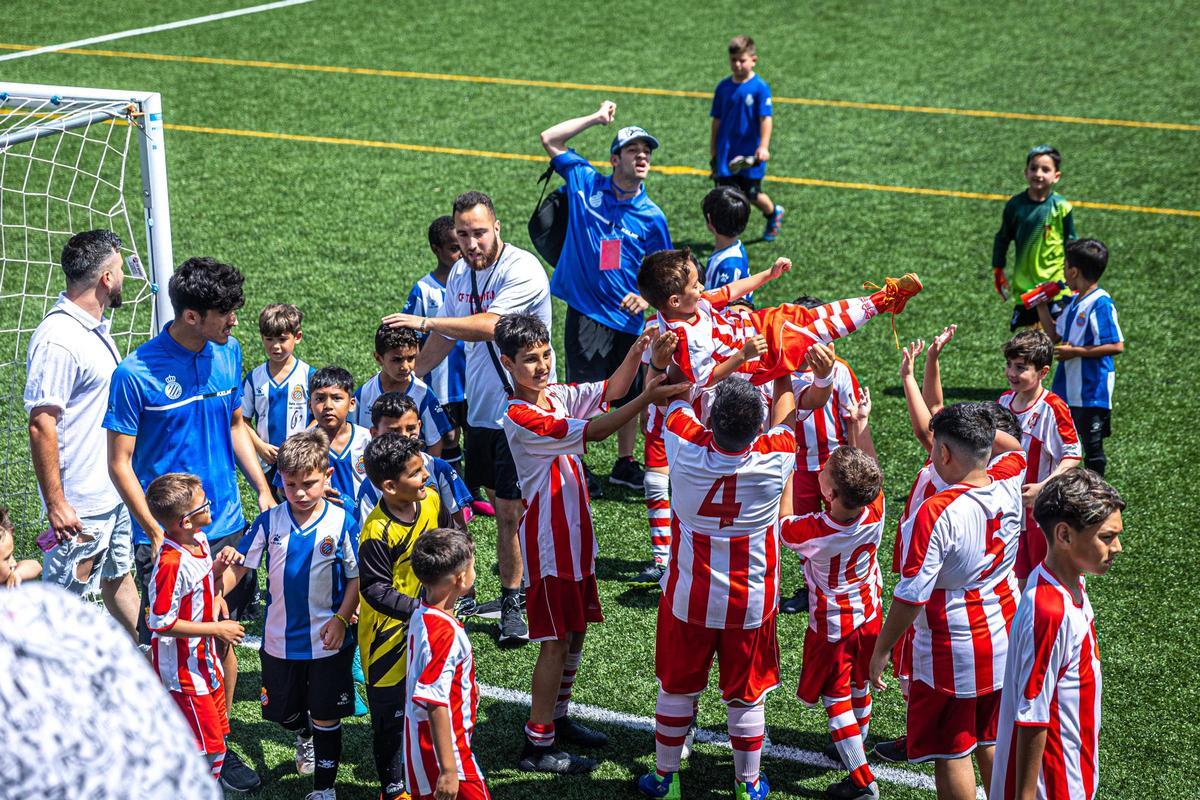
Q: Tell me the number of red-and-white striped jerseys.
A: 13